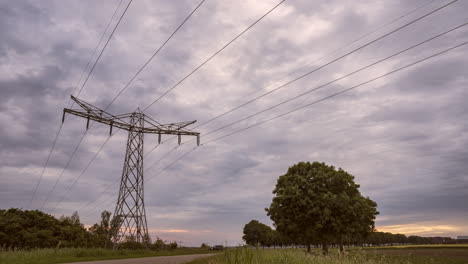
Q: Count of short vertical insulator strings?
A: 6